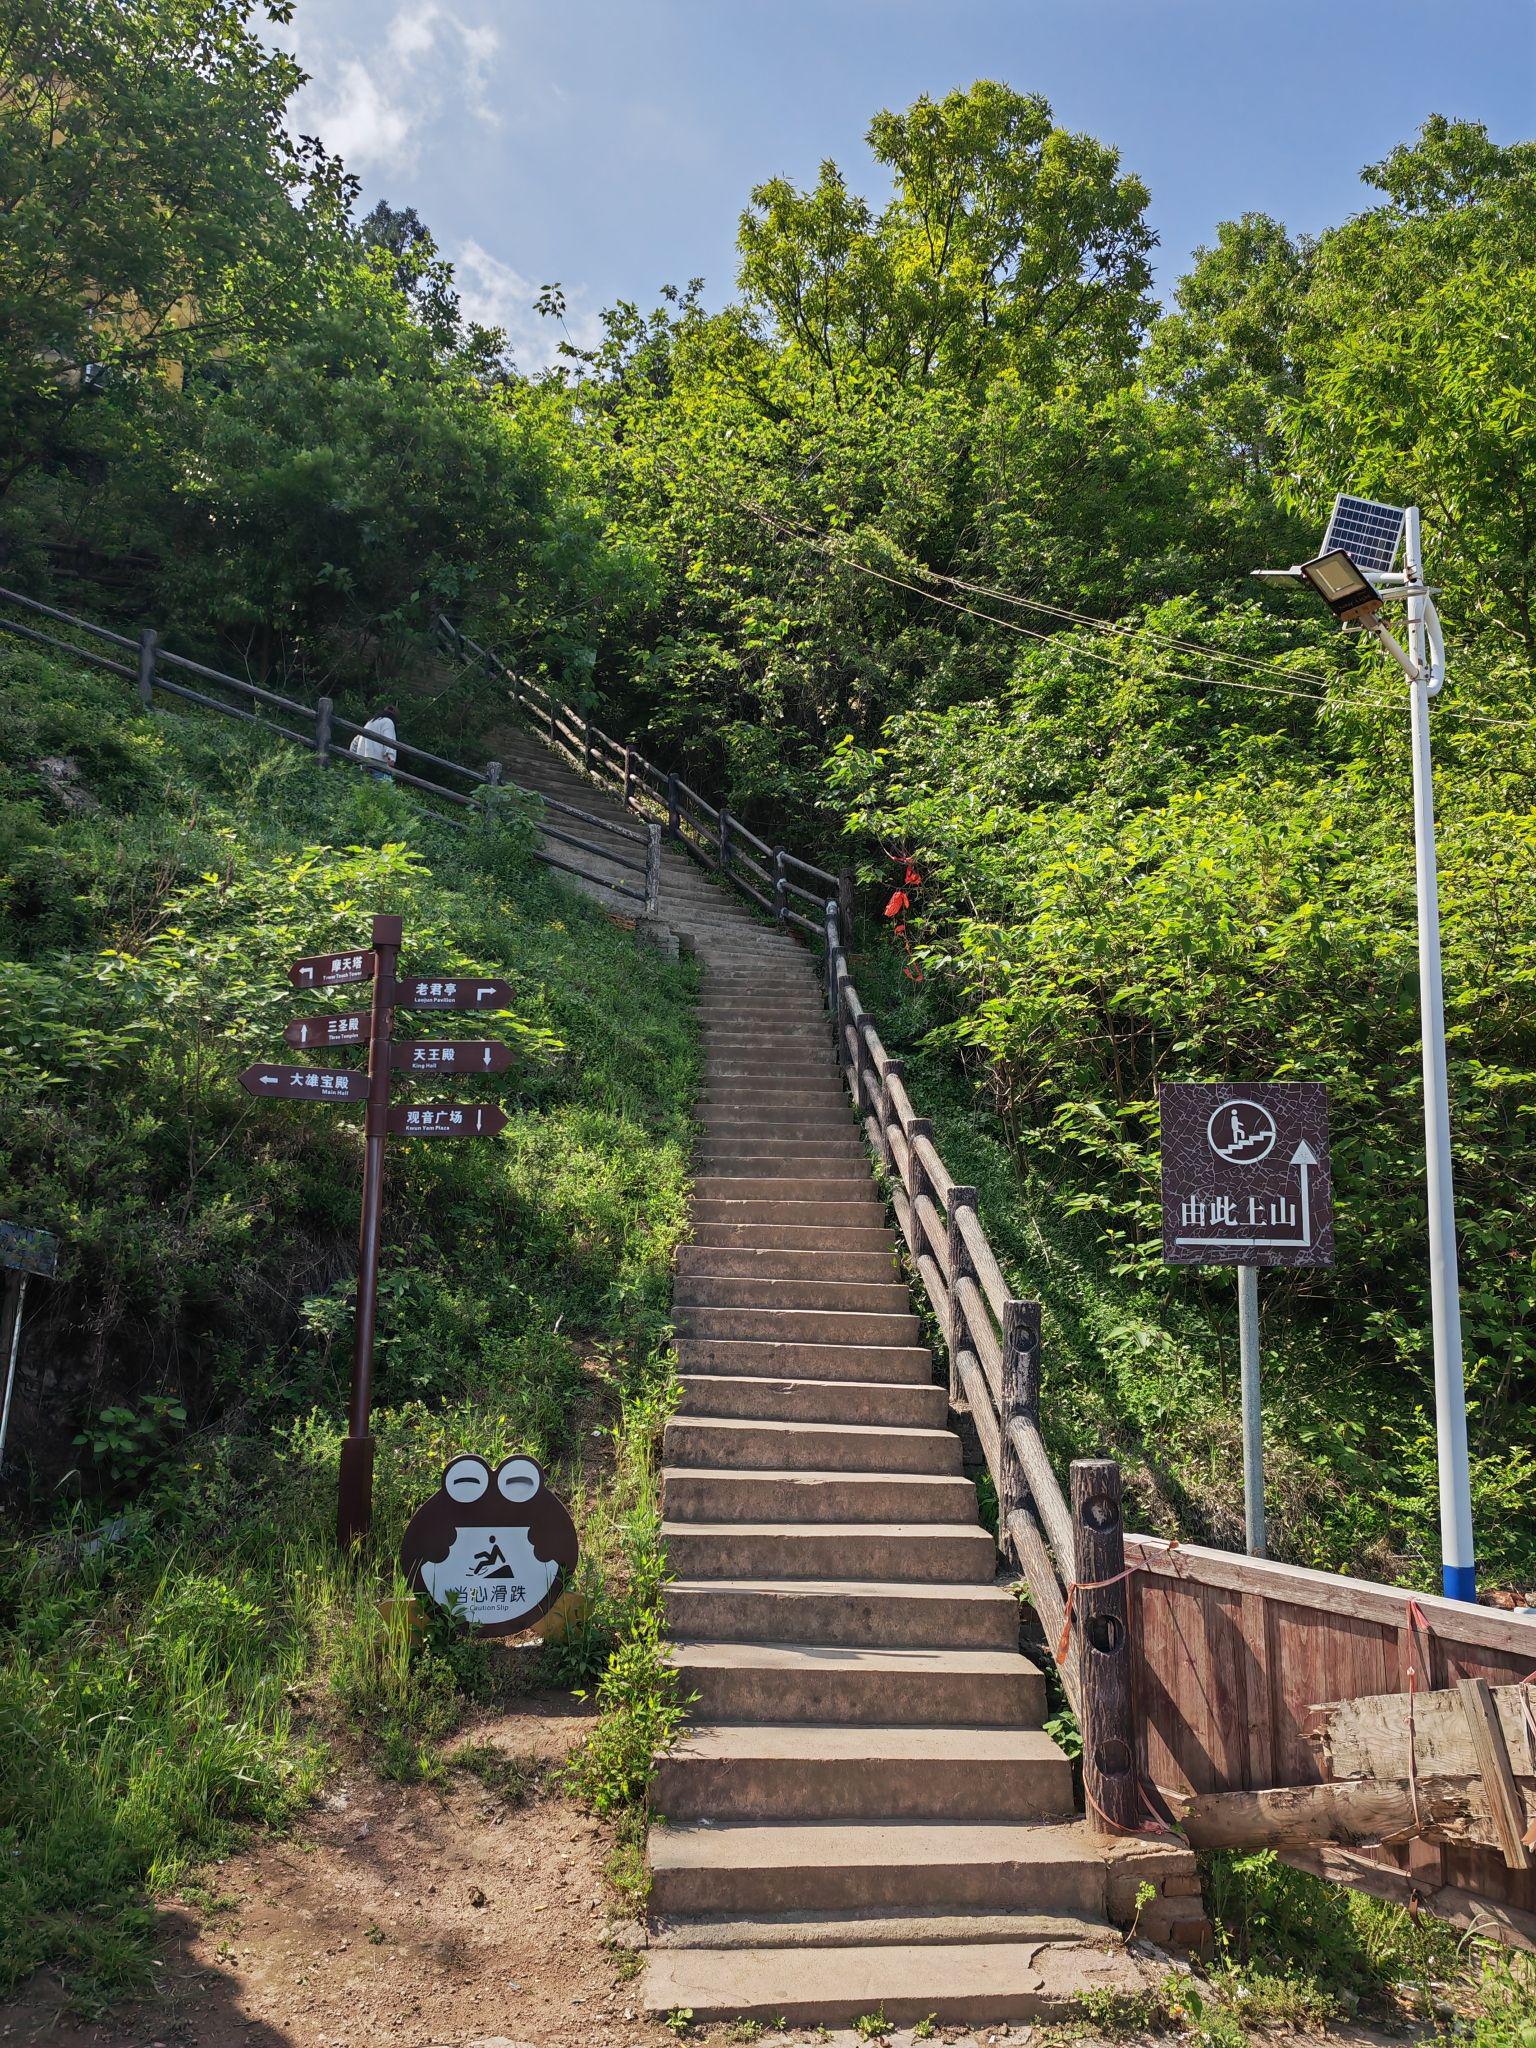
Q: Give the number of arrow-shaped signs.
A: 6